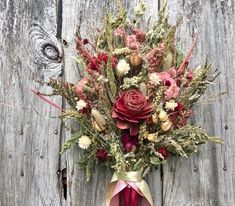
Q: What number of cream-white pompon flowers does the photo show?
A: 5